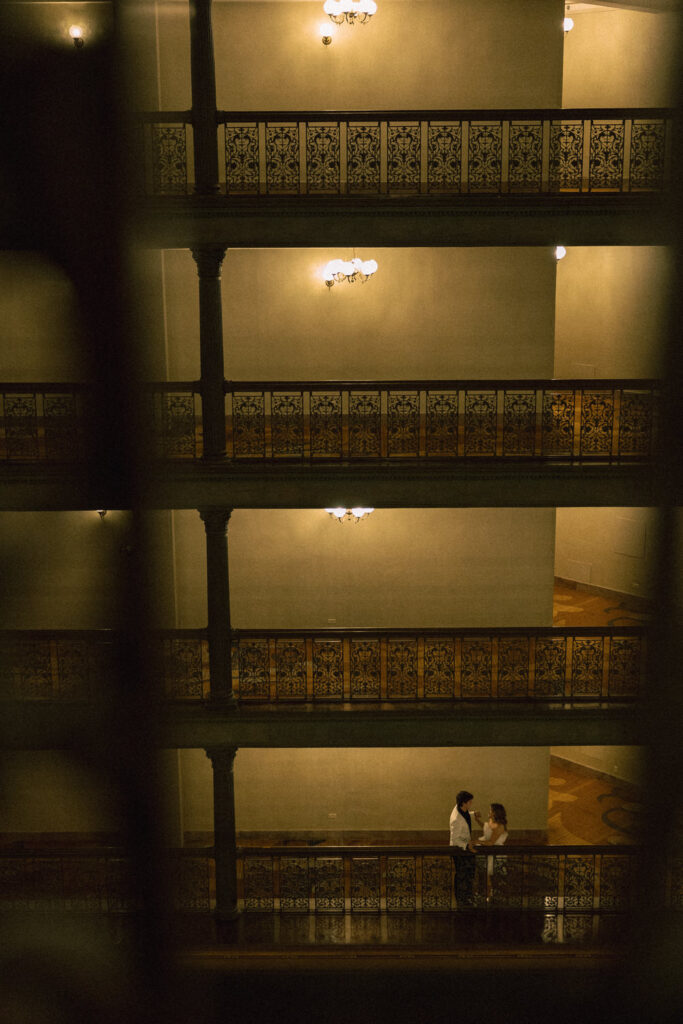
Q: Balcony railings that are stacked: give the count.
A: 4